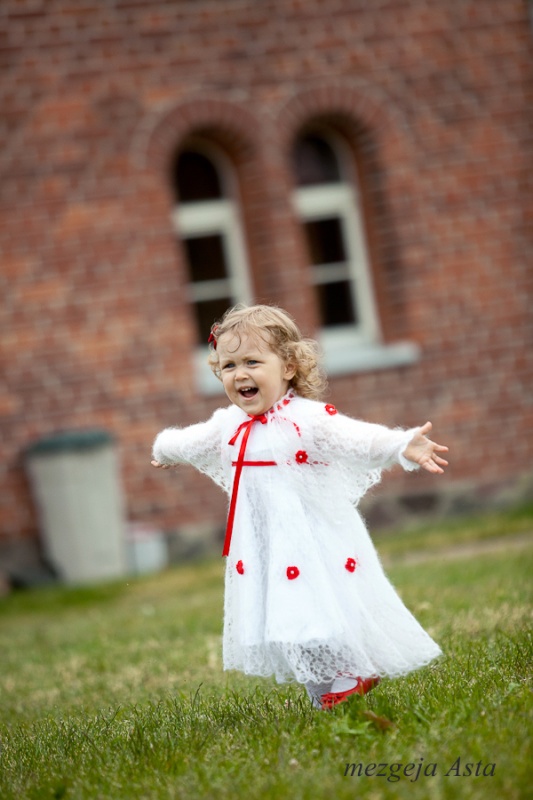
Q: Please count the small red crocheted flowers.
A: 5